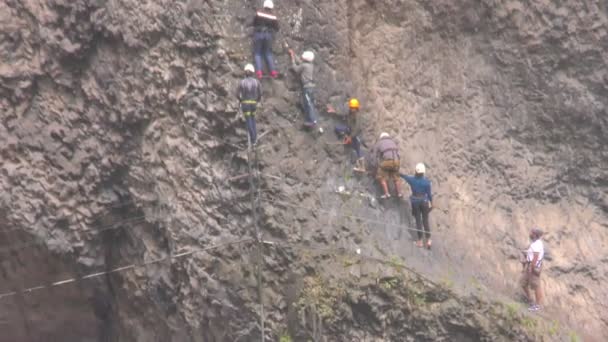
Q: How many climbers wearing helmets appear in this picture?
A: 6